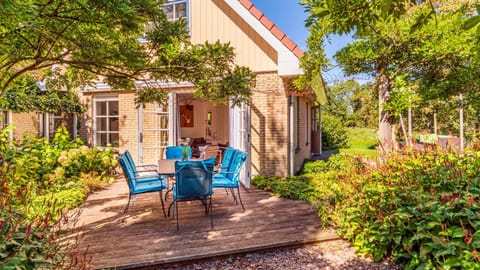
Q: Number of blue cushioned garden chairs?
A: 6